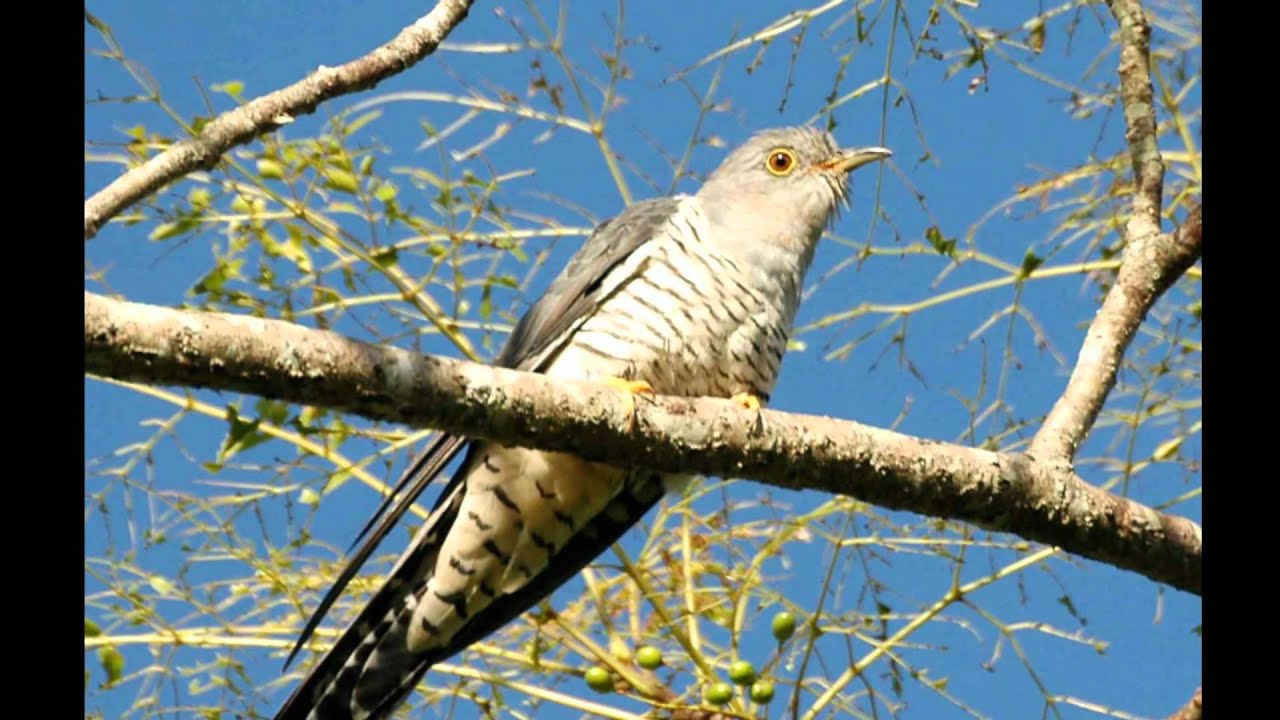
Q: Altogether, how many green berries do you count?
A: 6